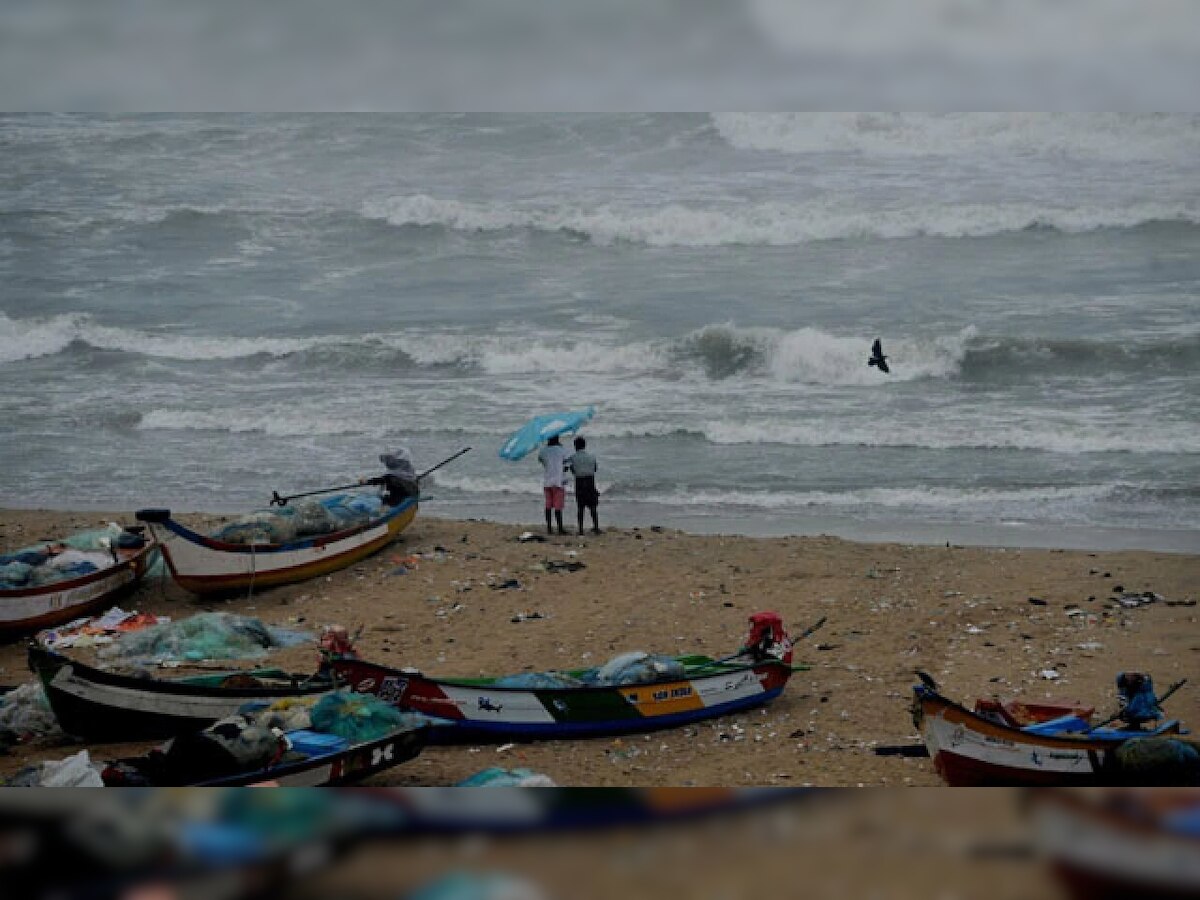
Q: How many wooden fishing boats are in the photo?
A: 6